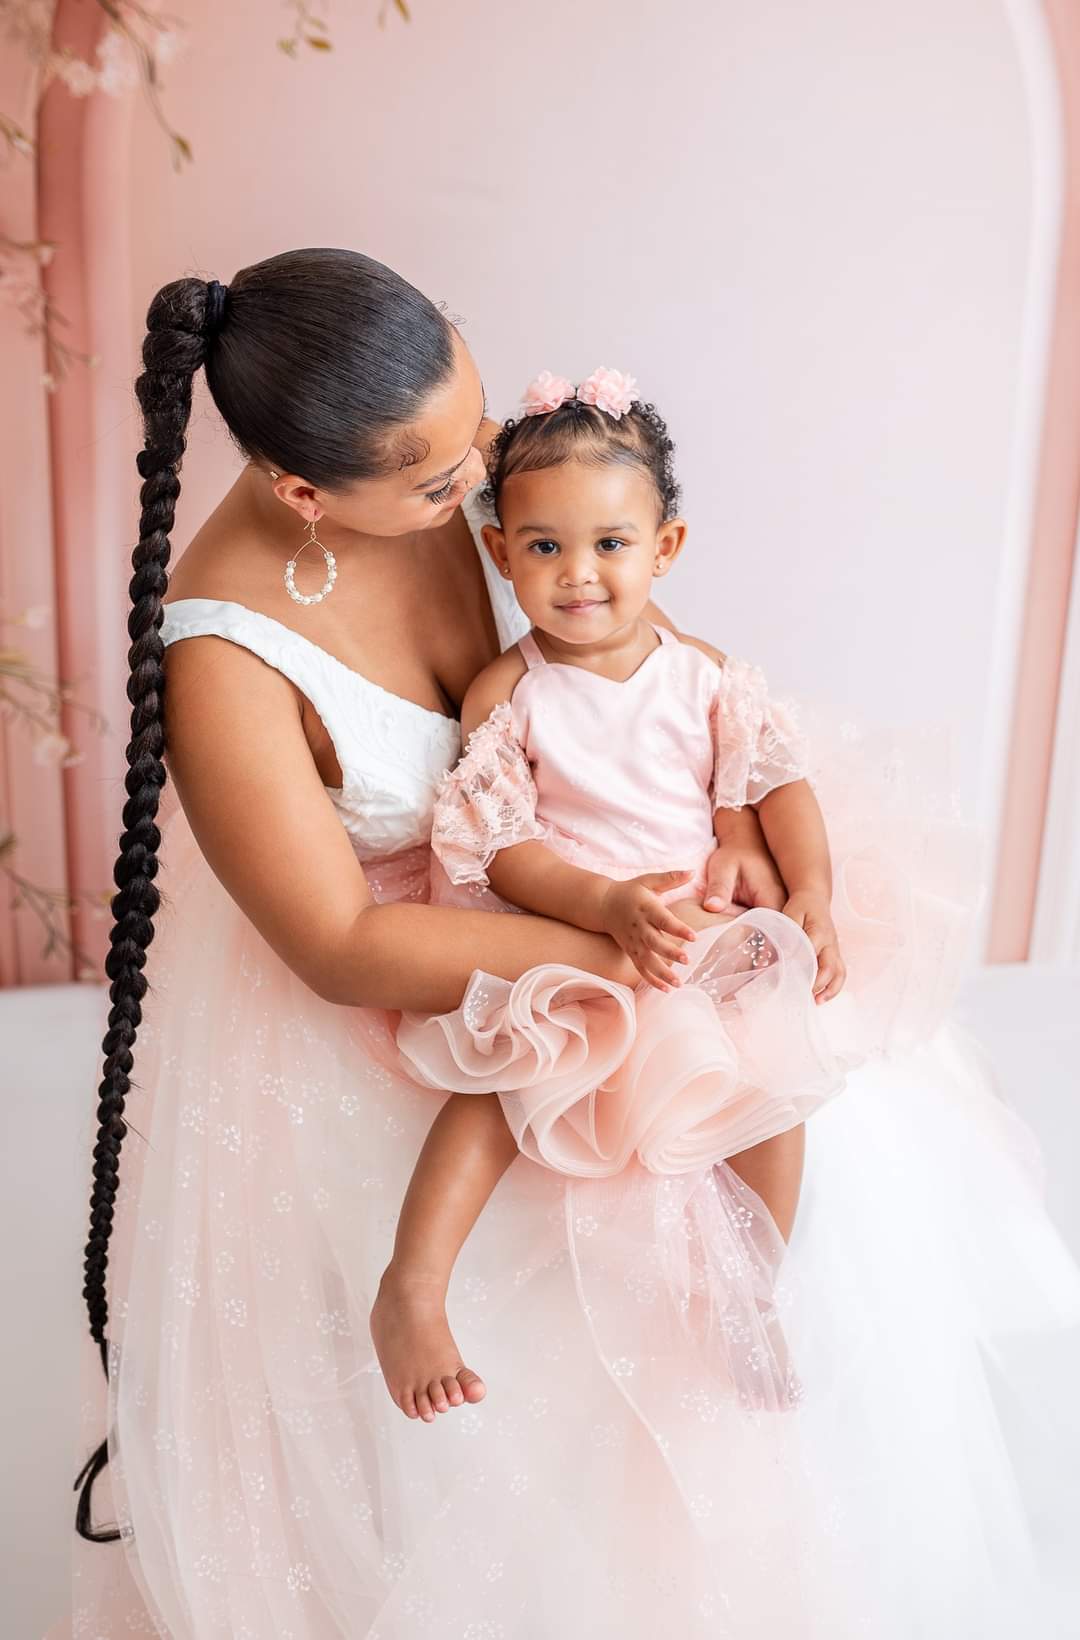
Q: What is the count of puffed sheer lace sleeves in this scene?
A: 2